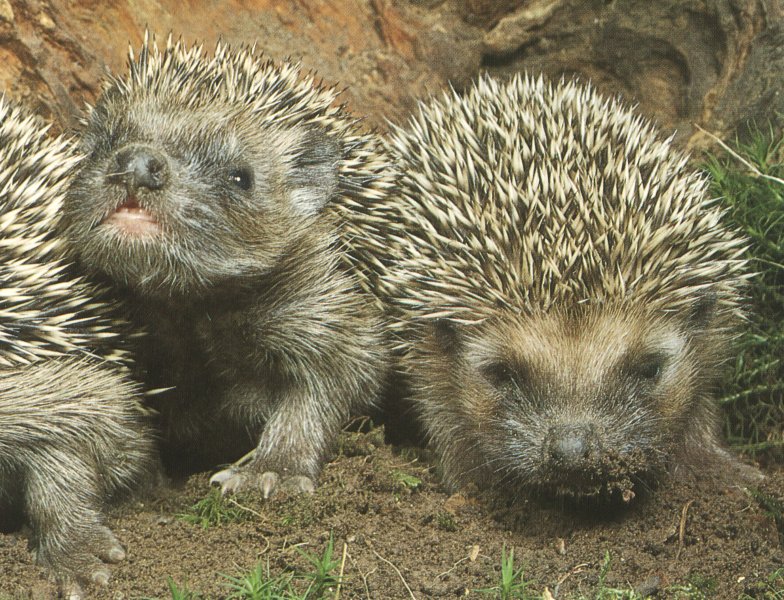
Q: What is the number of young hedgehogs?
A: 3